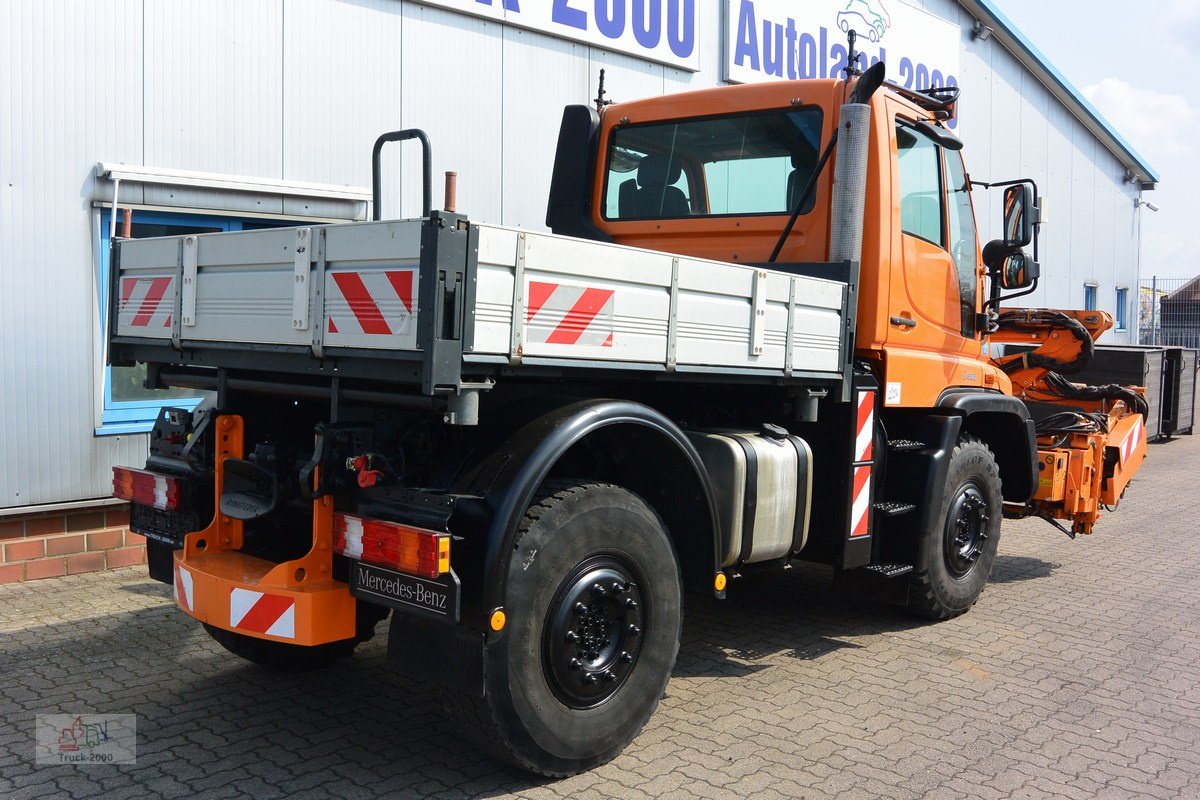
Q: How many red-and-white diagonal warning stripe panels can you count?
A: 8